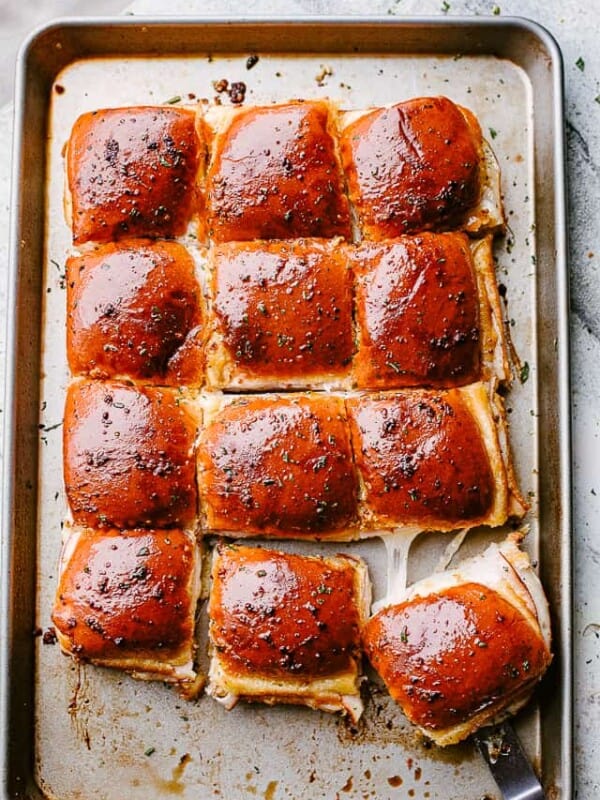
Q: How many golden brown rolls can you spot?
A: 12